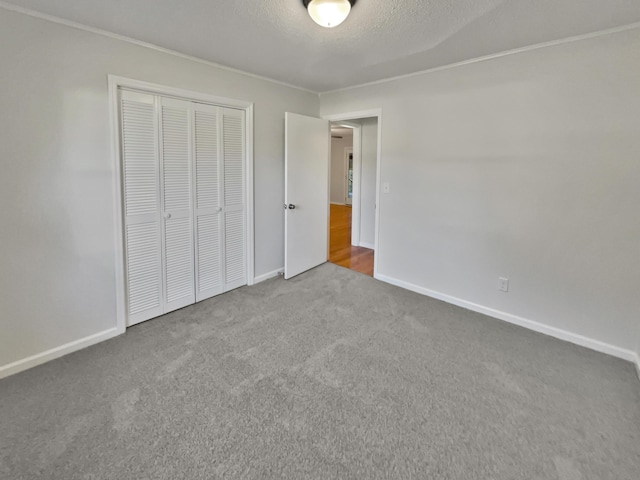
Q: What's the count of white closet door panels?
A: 4